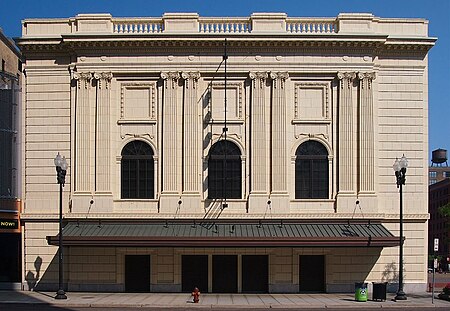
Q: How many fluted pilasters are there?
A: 8